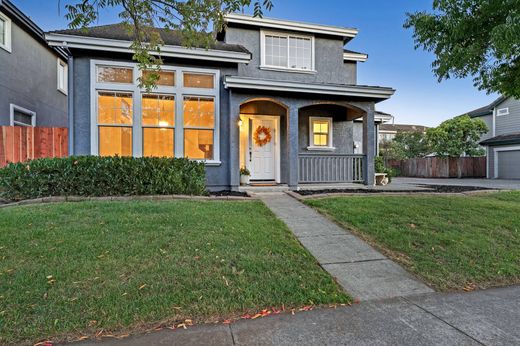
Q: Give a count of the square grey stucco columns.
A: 3